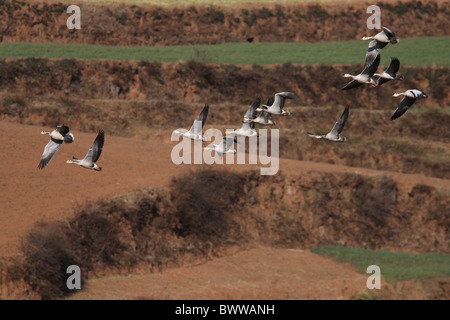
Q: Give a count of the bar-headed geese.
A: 12